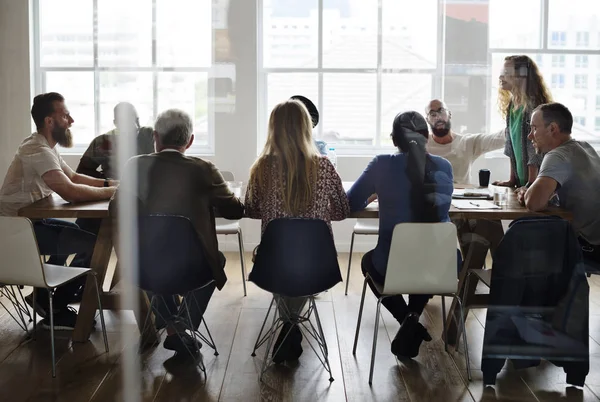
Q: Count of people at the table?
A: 9